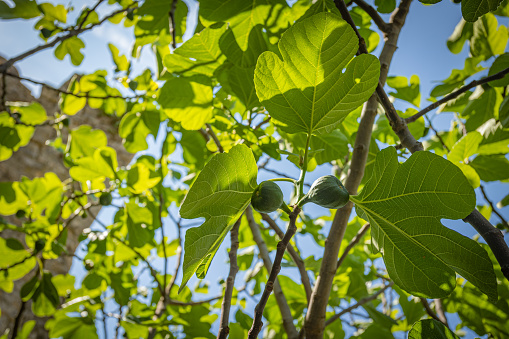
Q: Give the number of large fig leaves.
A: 3